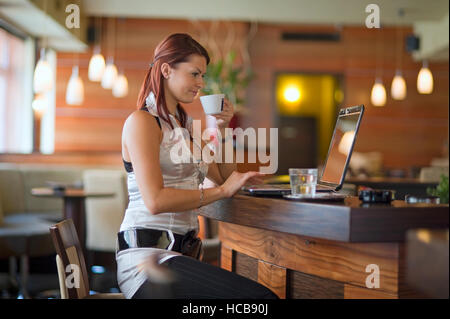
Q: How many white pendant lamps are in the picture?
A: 8